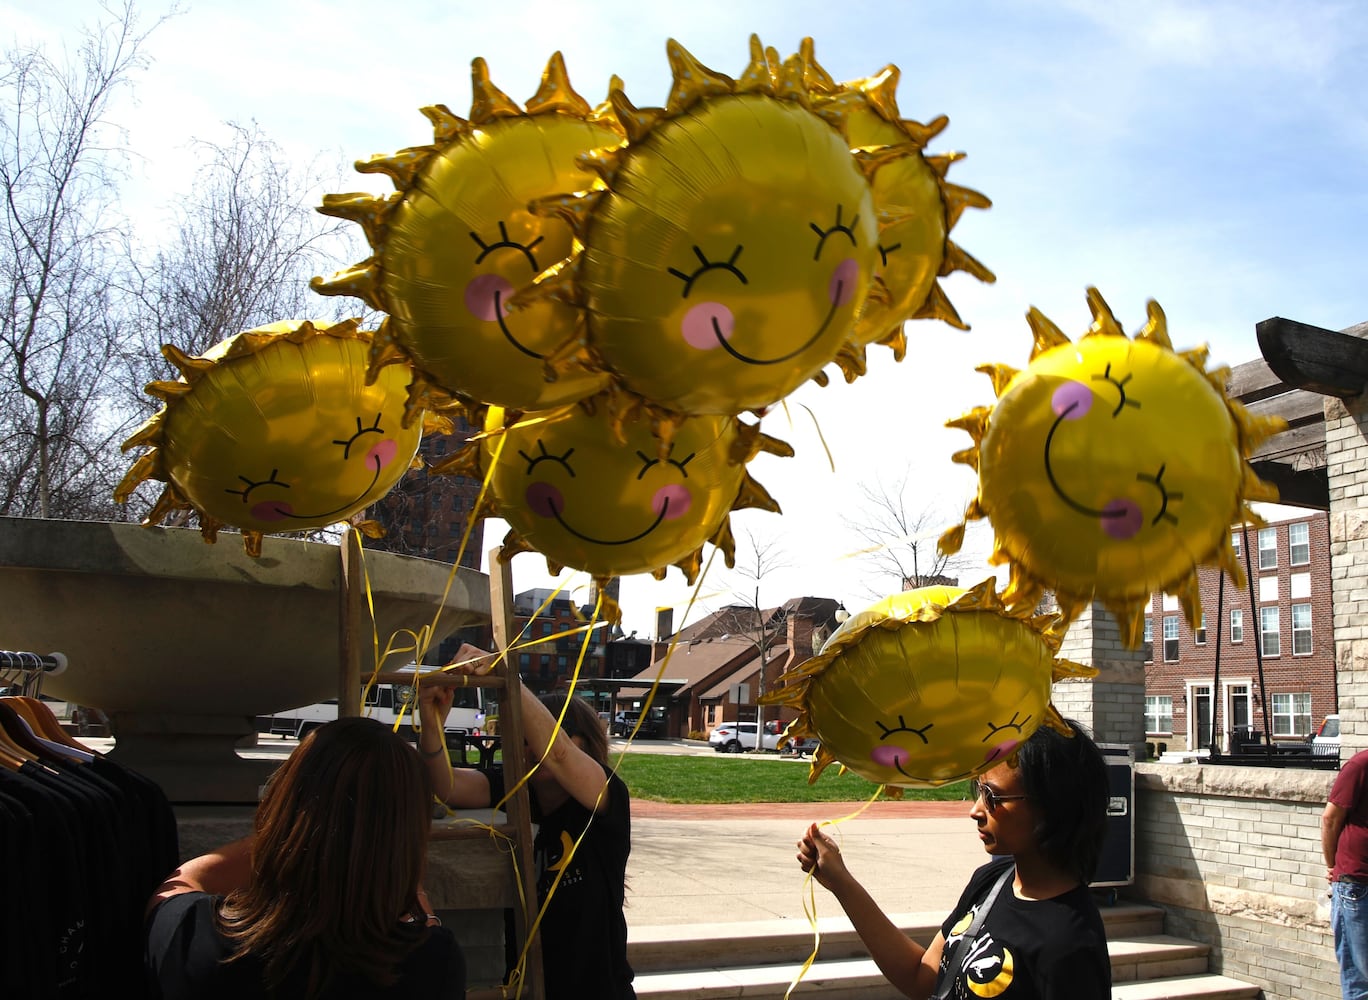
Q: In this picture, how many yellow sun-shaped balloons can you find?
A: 7